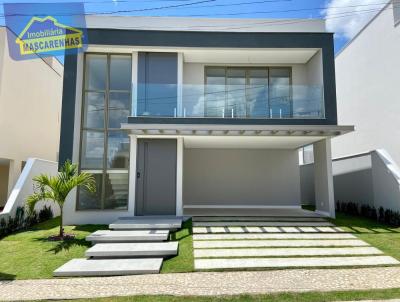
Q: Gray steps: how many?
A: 4